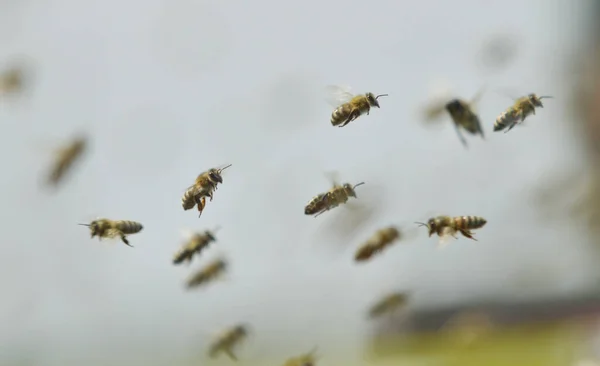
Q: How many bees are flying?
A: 15